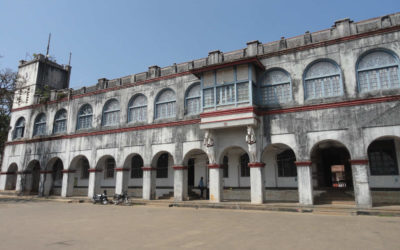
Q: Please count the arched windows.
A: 11